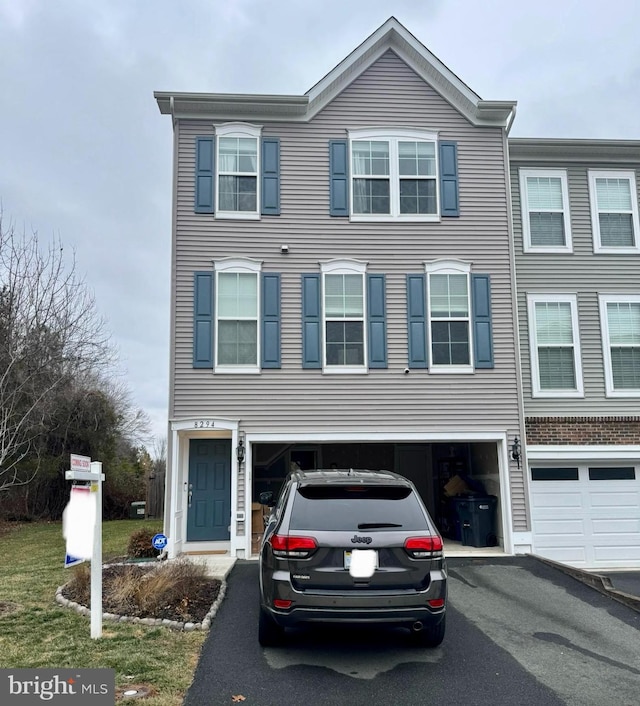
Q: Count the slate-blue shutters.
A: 10